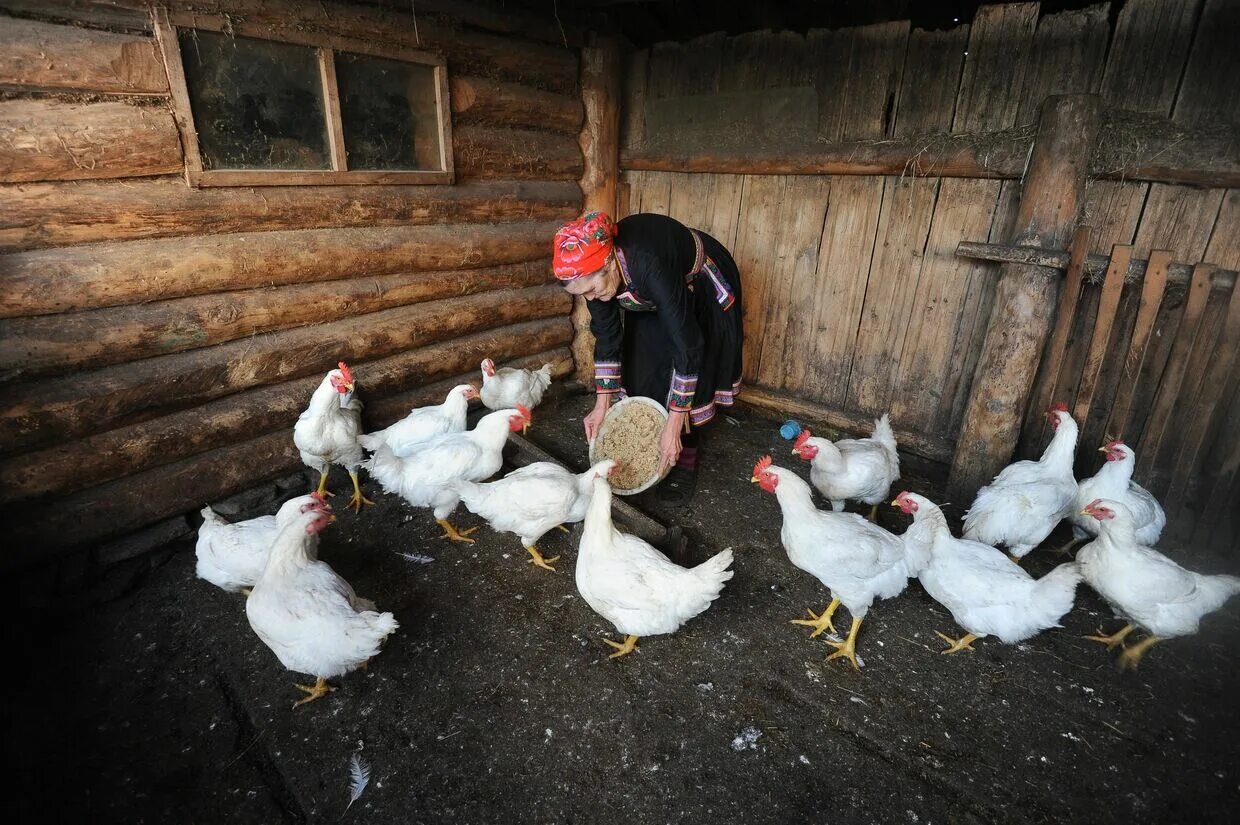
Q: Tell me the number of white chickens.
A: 14